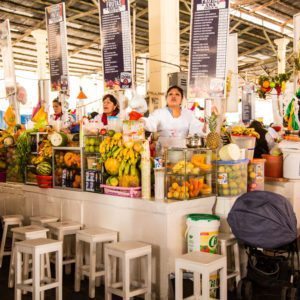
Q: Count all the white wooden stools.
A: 9